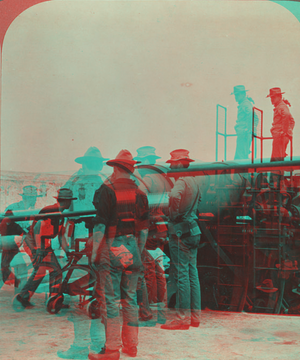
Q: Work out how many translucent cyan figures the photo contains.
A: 4